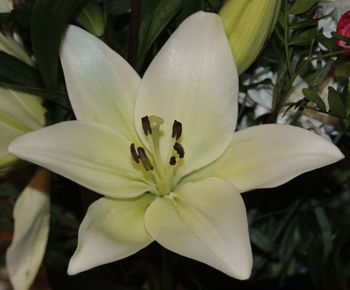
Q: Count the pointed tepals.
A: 6